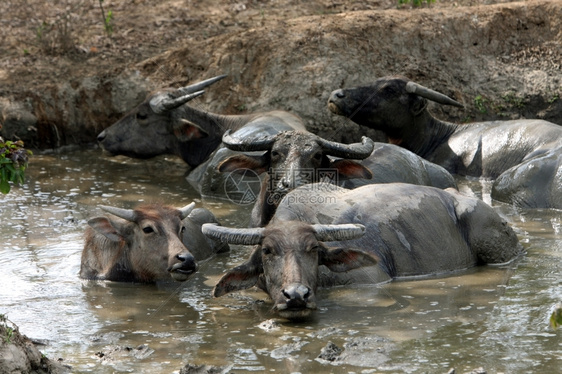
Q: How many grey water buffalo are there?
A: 5